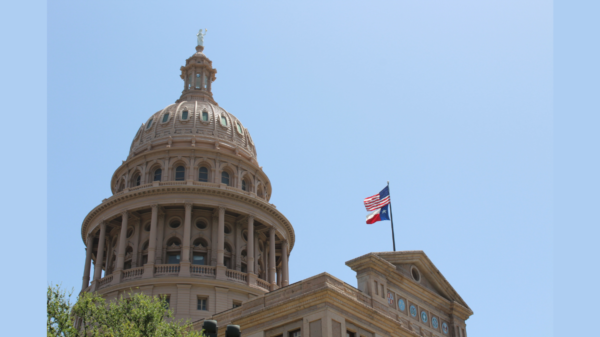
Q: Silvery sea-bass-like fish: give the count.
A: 0